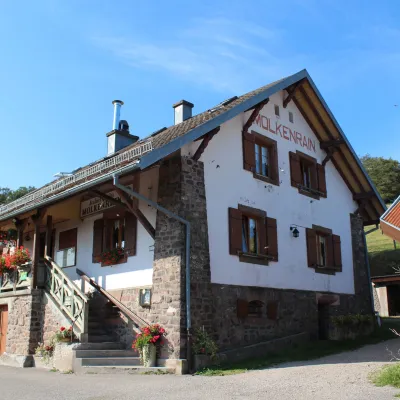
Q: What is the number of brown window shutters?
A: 11